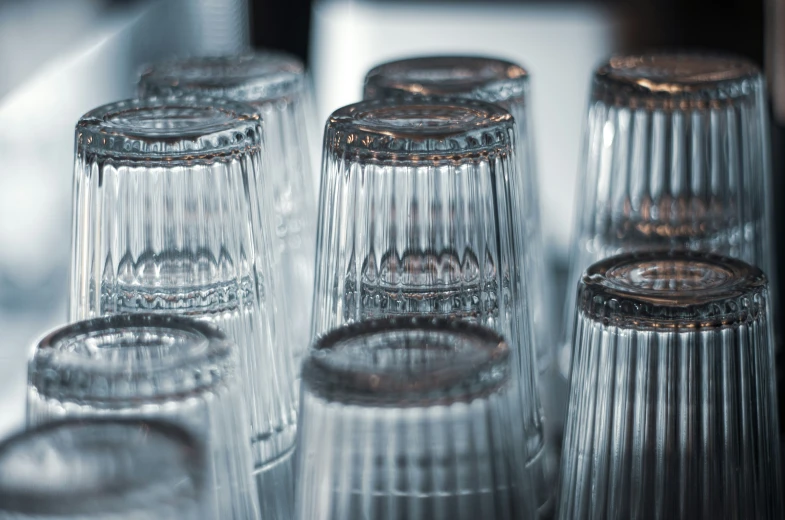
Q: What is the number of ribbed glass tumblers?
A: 9